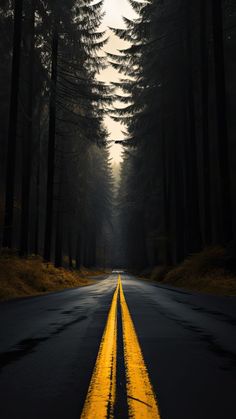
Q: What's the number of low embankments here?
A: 2